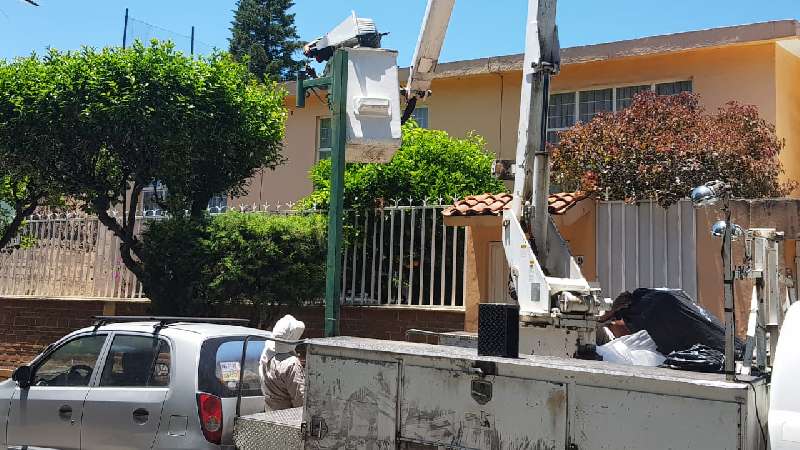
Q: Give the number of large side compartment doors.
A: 3